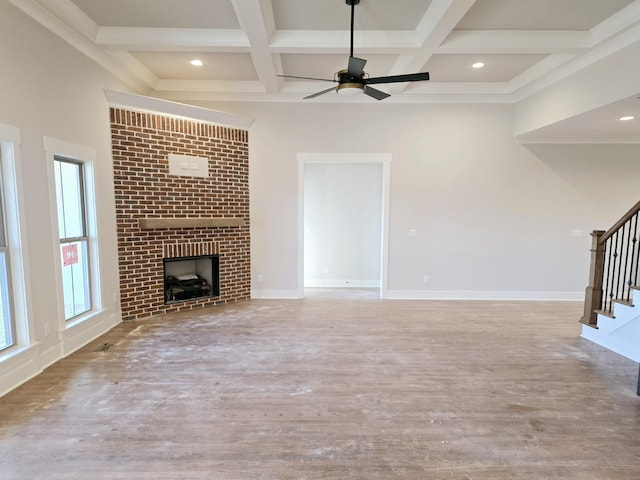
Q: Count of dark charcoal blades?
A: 5